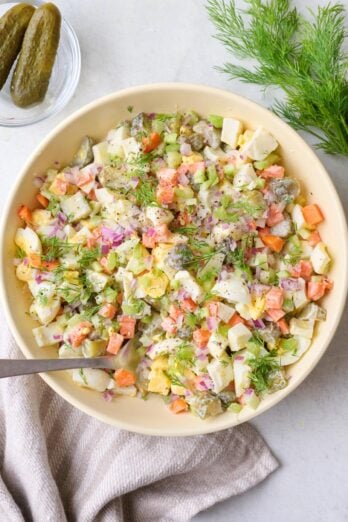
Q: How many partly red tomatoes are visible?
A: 0